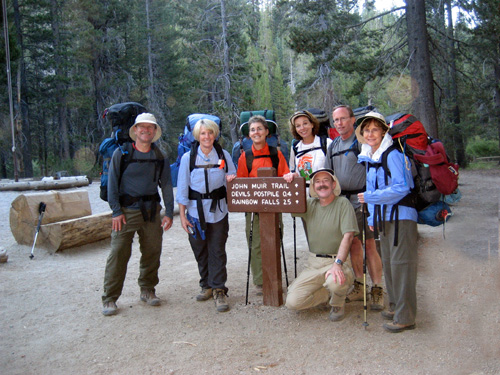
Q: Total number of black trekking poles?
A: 3